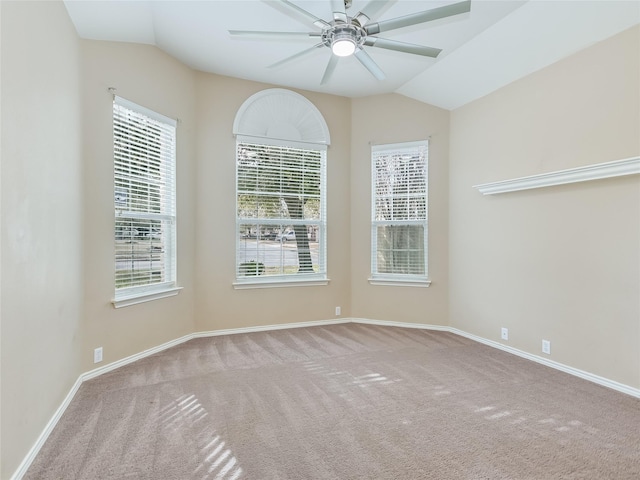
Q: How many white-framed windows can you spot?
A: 3